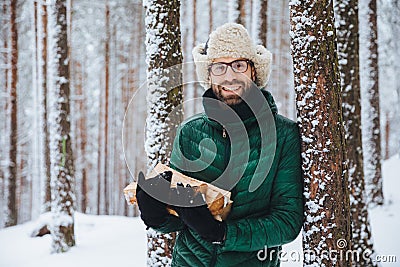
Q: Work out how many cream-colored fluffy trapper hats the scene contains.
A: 1